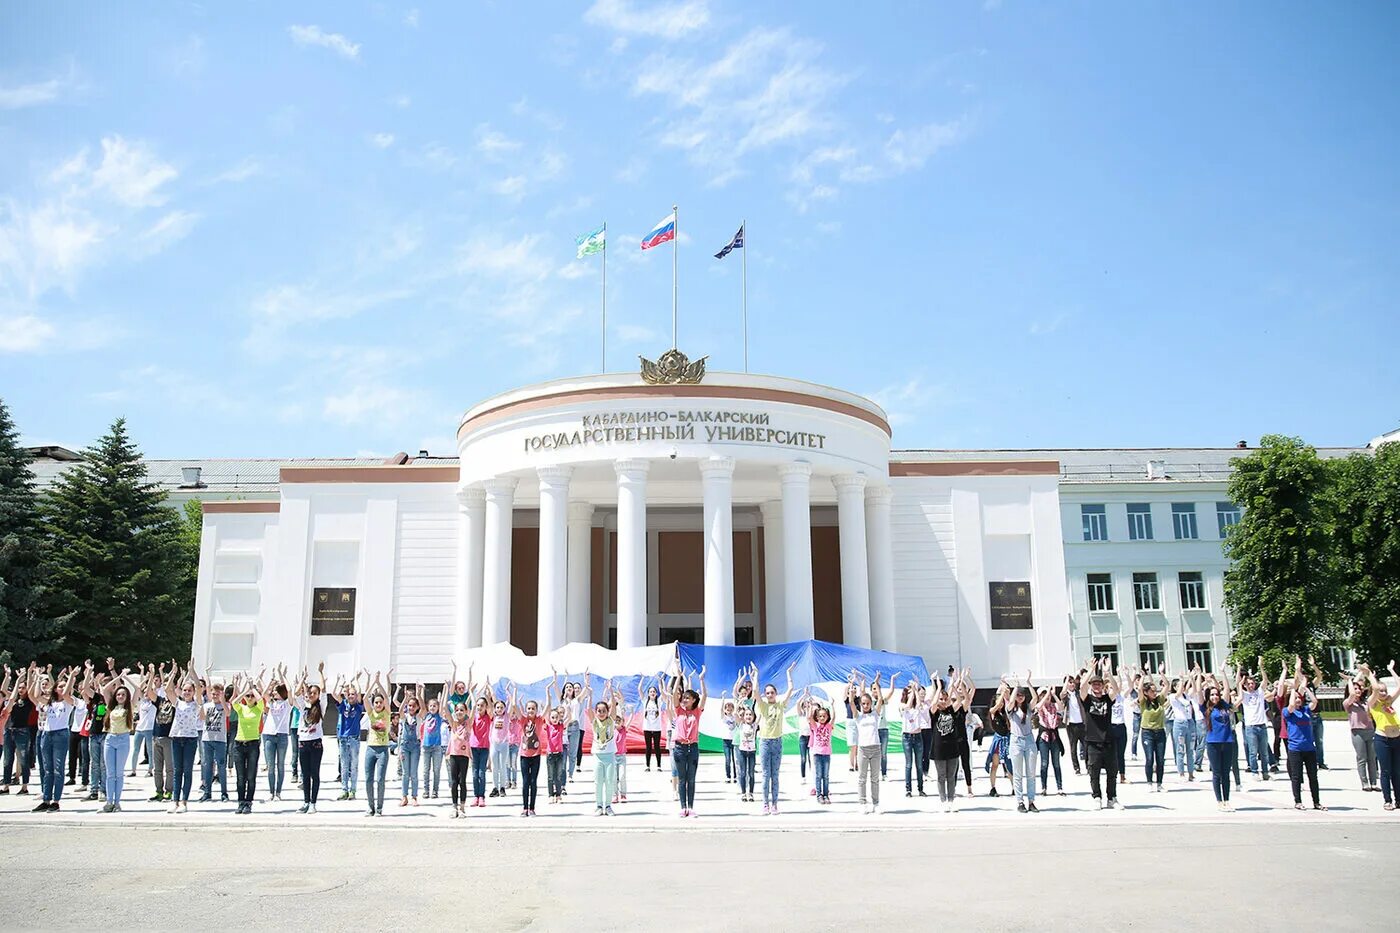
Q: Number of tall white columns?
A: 10